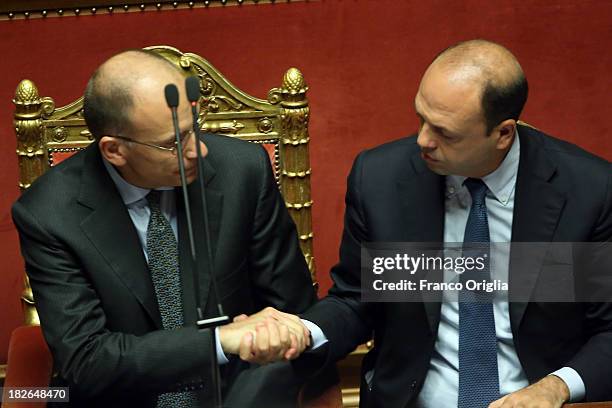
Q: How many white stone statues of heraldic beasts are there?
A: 0